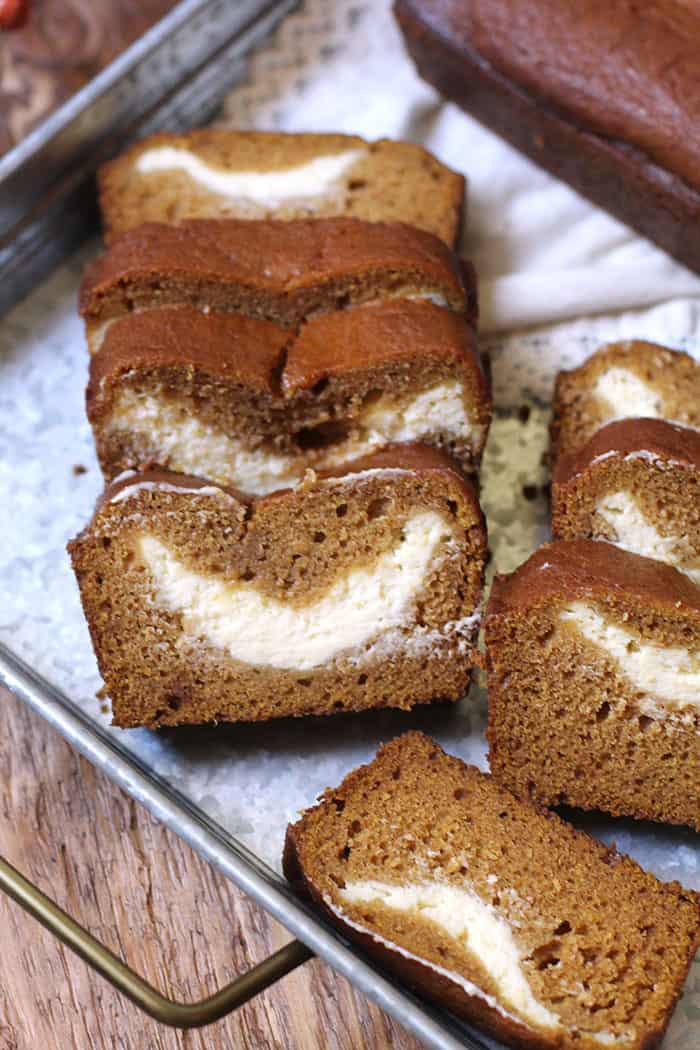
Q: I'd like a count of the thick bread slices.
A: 8